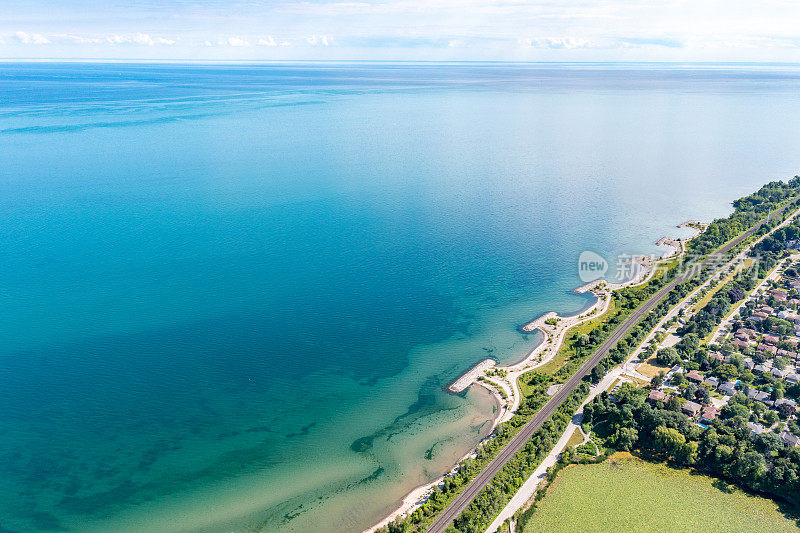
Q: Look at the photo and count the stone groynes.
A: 6